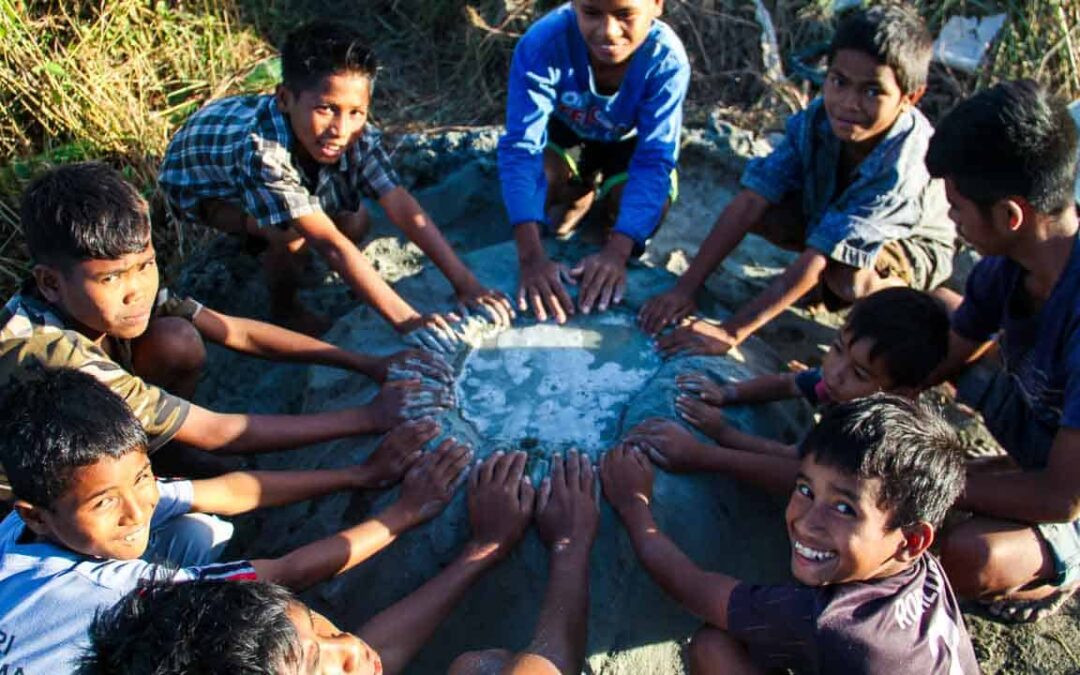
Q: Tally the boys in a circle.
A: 9